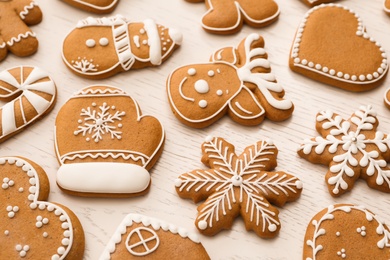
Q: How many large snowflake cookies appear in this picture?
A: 2